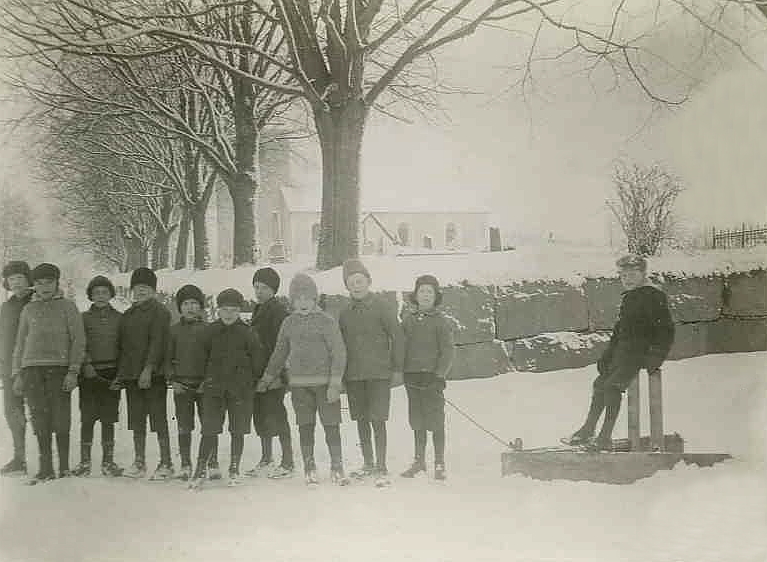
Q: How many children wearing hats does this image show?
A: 11